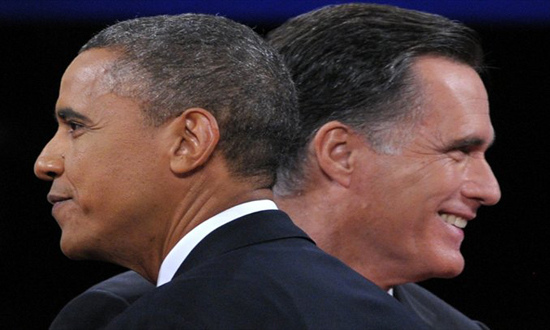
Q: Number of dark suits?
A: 2